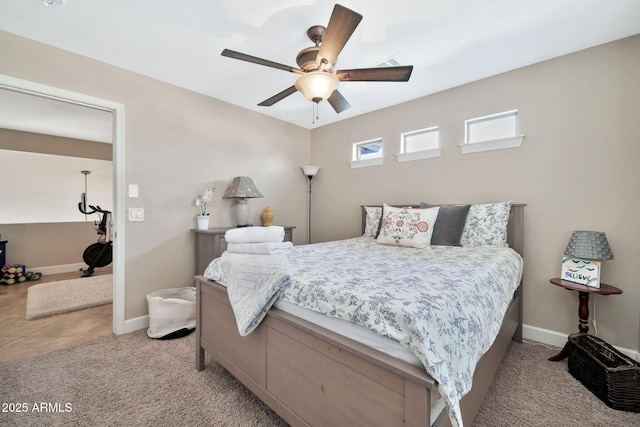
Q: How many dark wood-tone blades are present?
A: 5